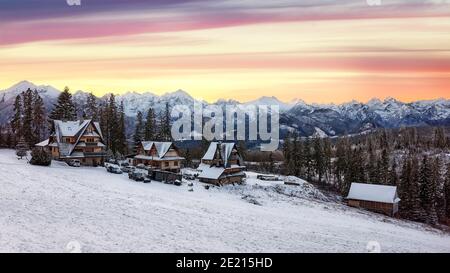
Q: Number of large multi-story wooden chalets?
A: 3